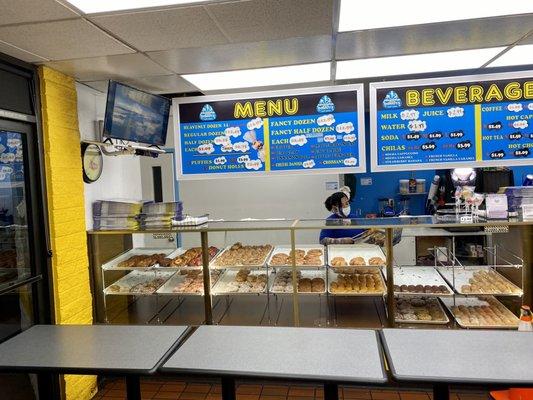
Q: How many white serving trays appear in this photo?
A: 14